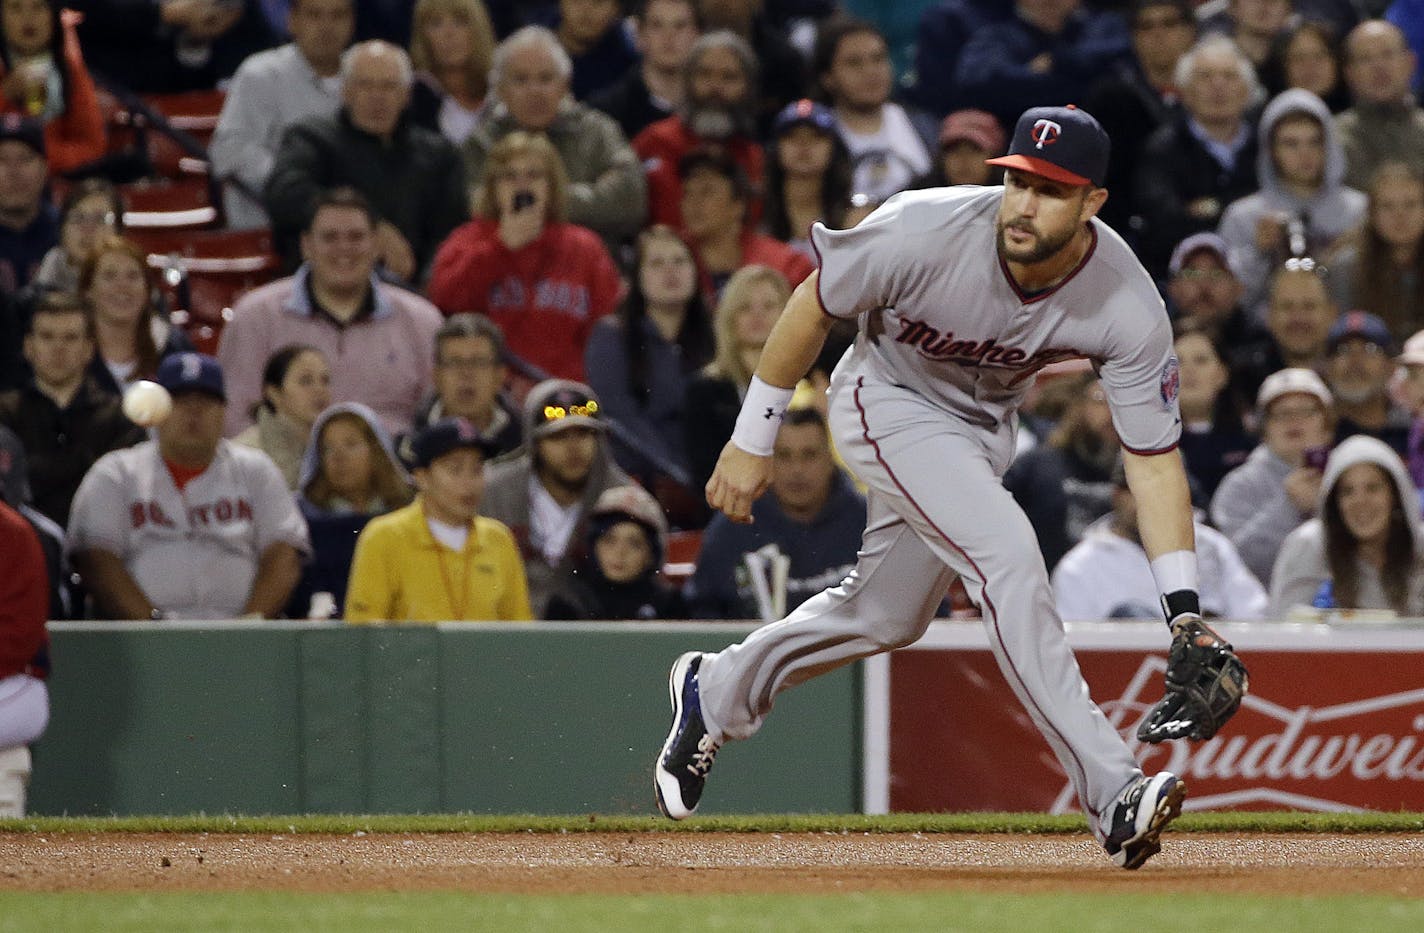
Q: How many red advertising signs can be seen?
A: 1